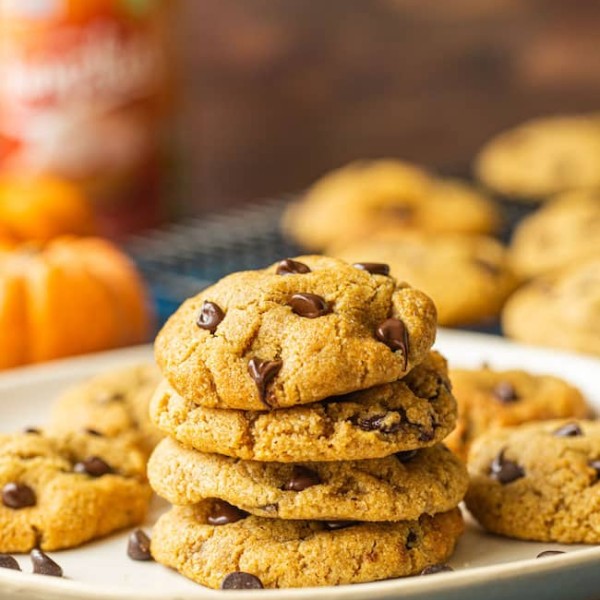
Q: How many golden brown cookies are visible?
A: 13